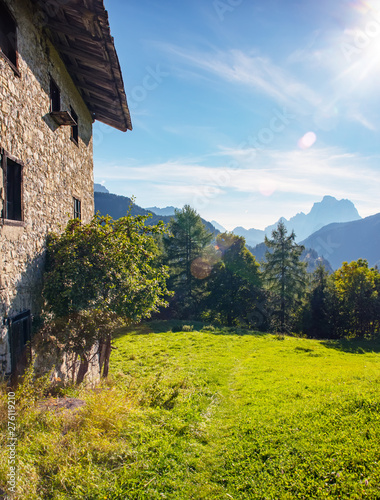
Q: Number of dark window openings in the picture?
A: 5